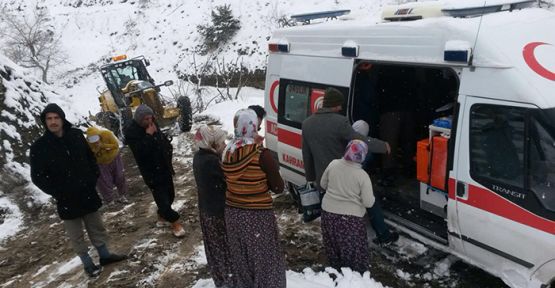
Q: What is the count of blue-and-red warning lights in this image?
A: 1